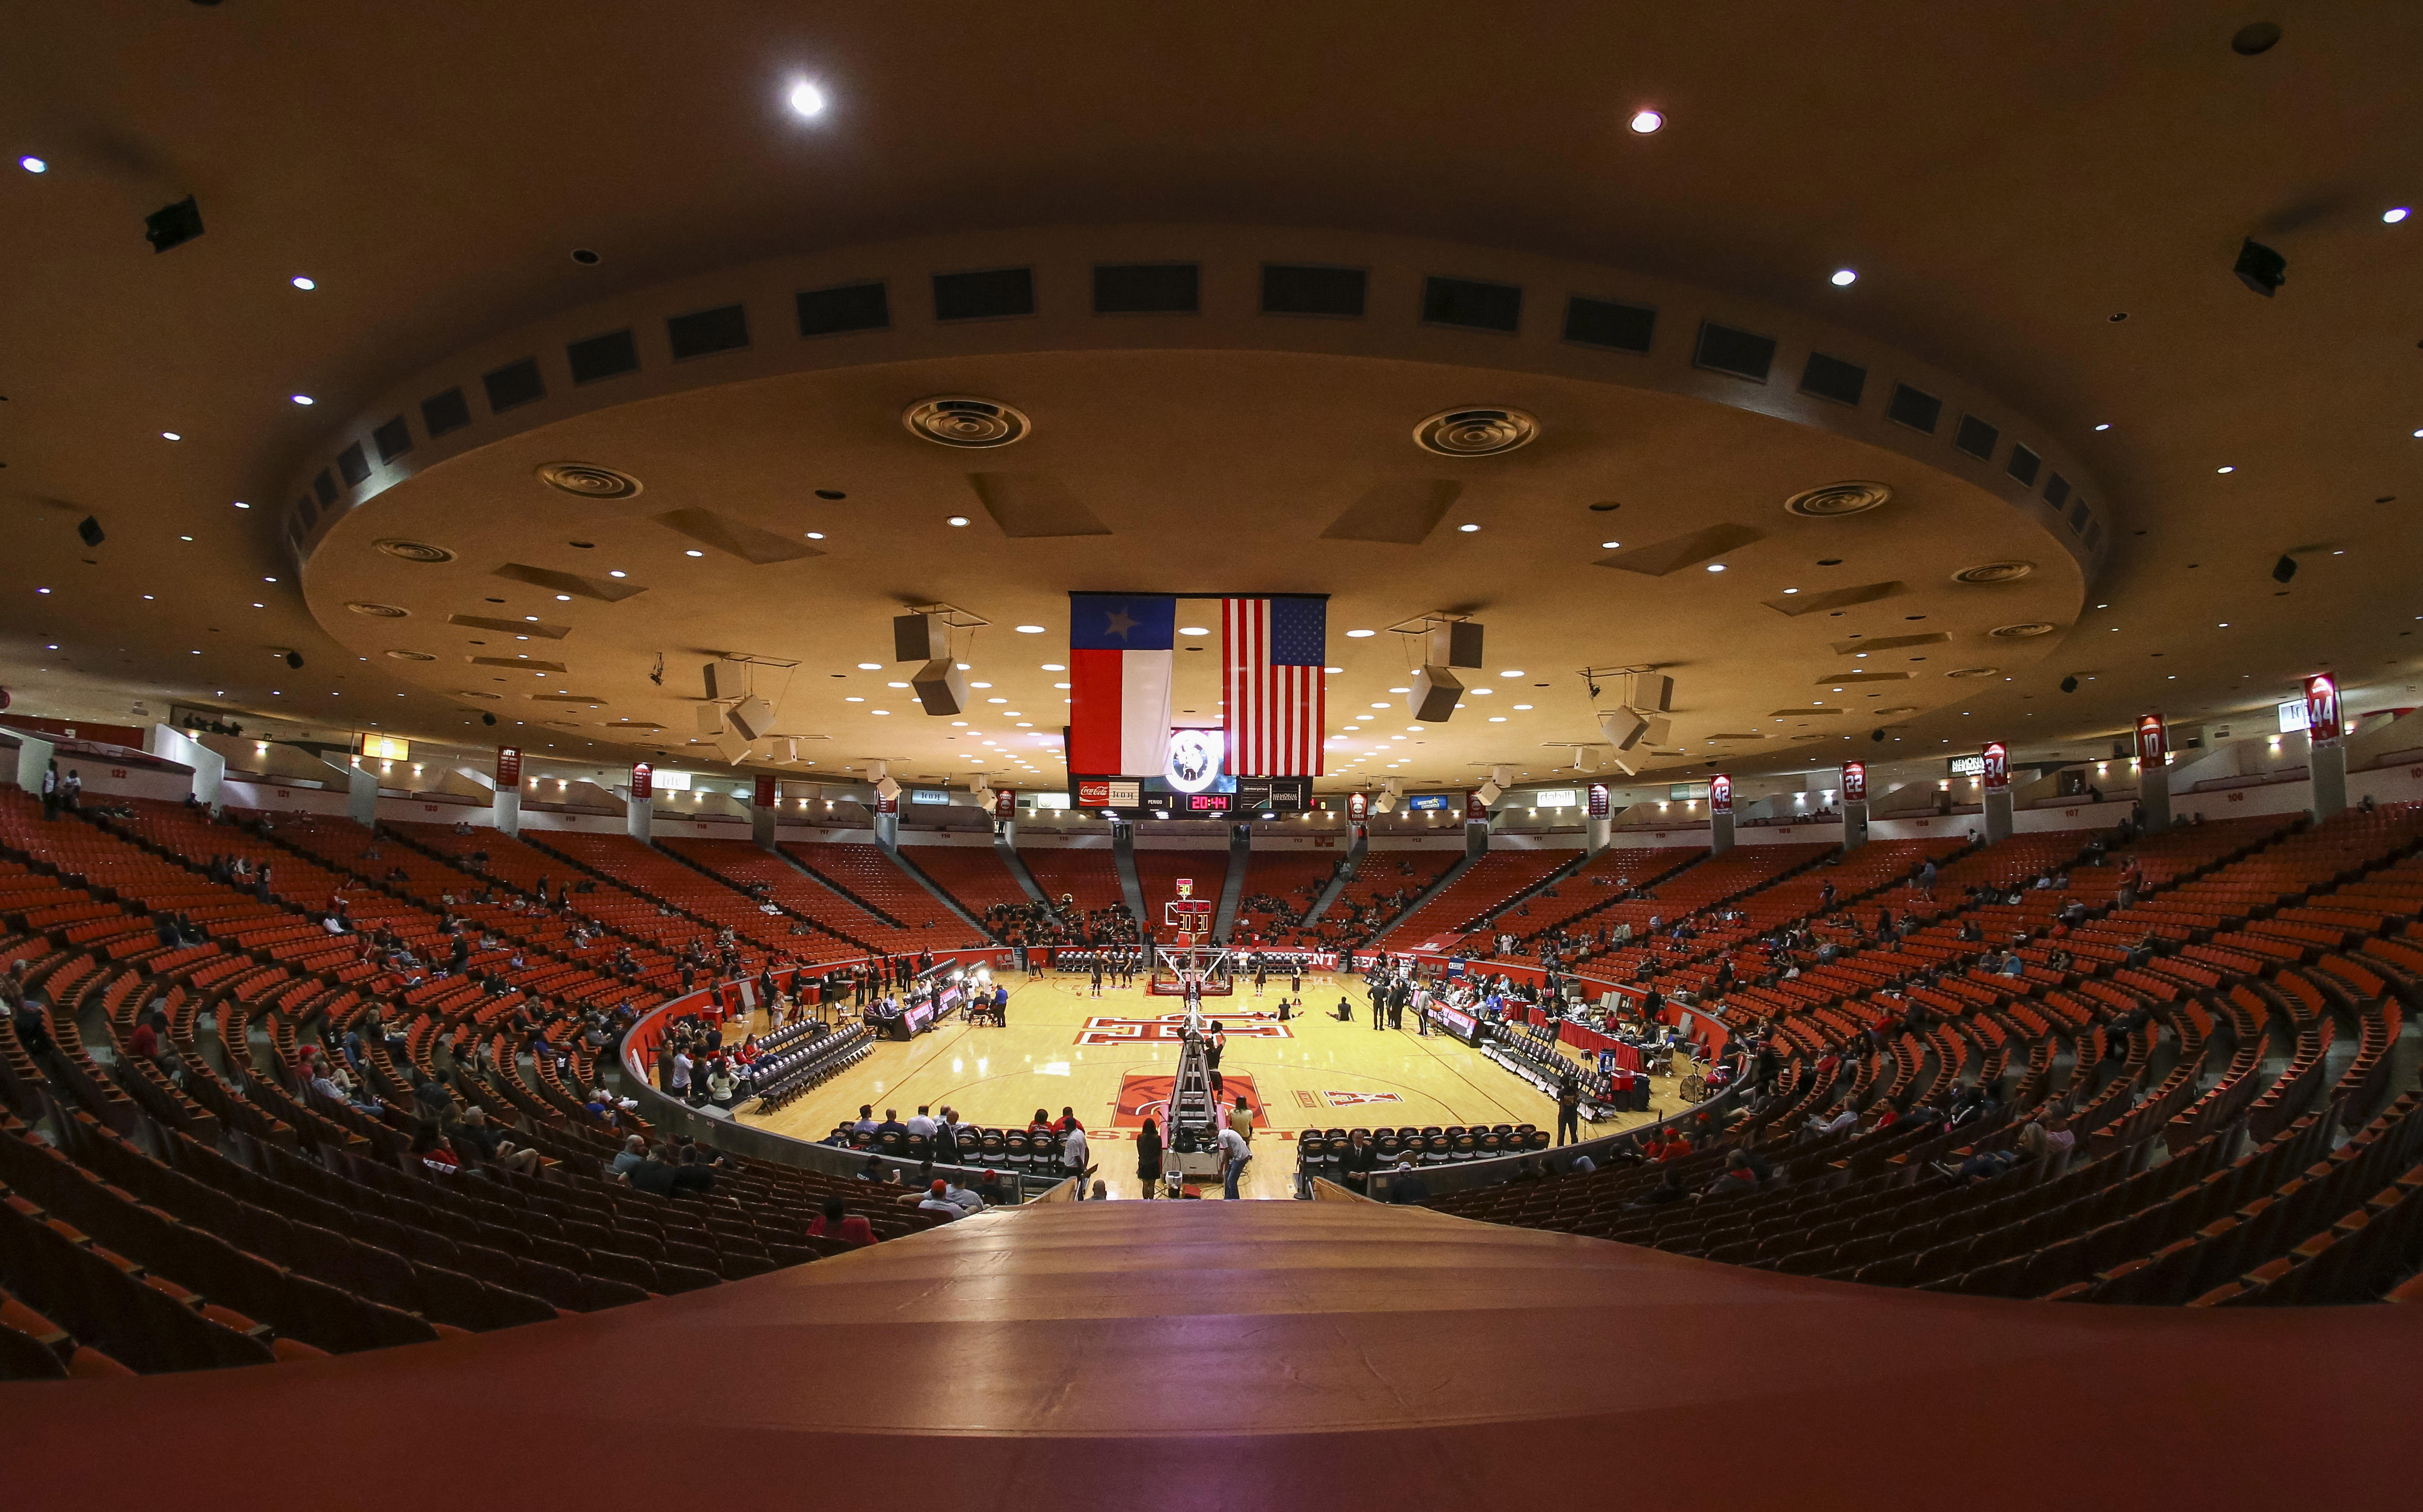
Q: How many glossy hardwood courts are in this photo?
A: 1